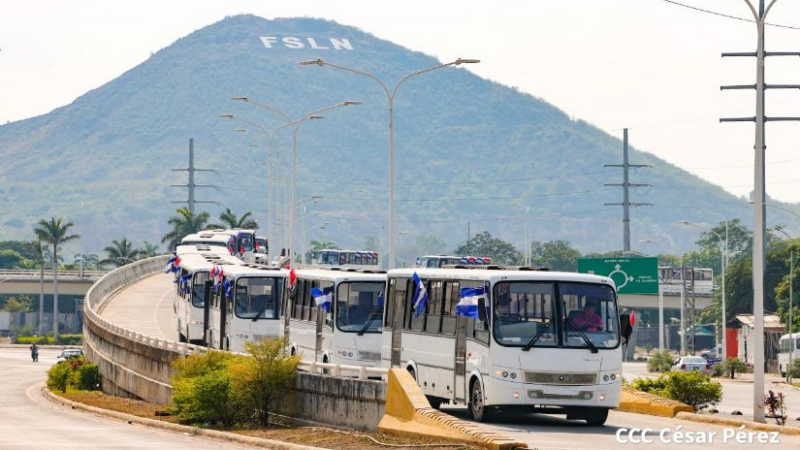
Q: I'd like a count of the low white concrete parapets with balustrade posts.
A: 1